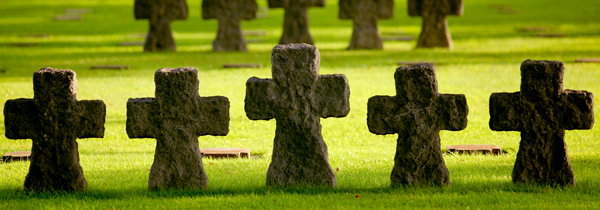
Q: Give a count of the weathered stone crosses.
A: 10